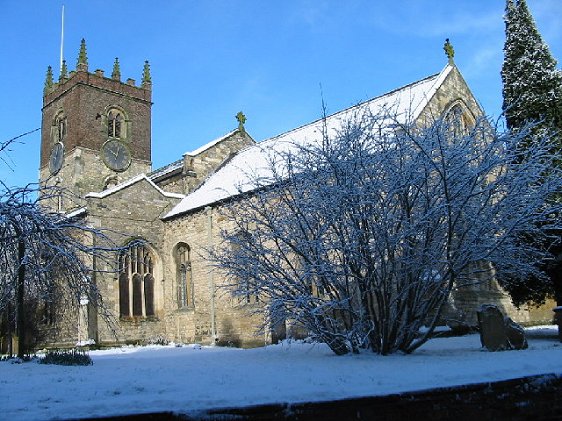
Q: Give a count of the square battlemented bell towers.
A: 1